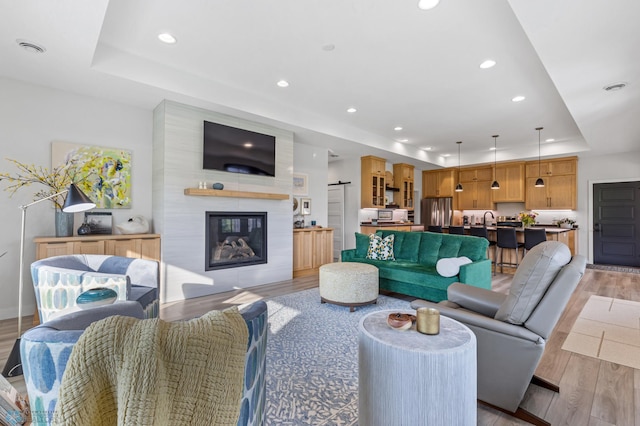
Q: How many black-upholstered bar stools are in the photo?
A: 5